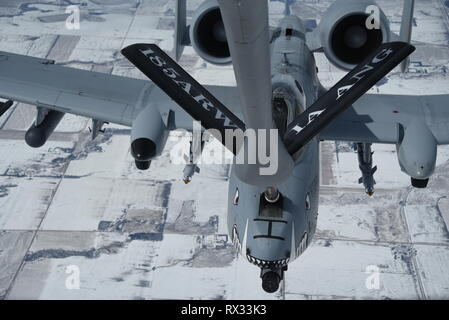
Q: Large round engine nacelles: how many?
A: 2